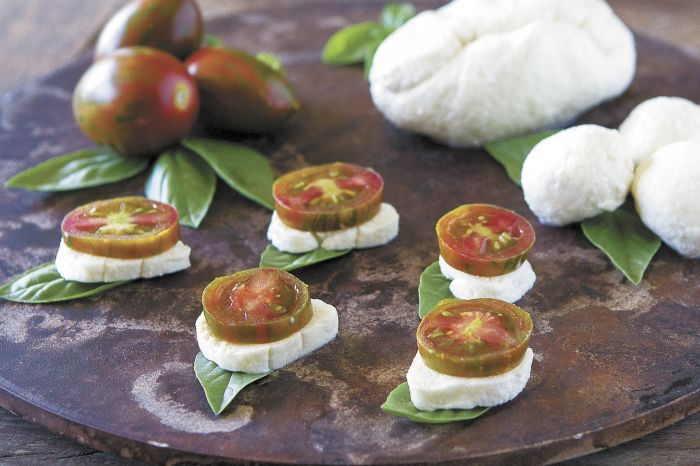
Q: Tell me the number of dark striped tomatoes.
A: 3